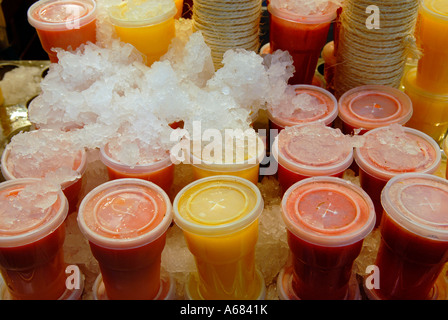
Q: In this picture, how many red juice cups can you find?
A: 12